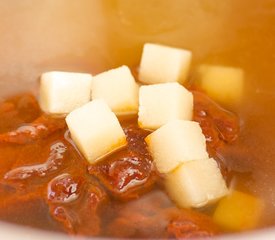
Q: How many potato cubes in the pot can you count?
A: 9